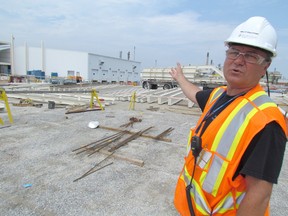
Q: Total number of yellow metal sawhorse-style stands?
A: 3